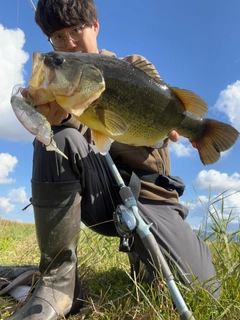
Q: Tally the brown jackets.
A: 1